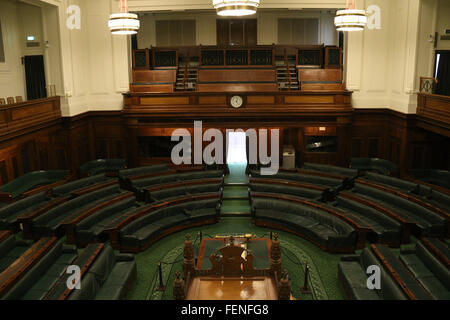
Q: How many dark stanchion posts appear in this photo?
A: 4